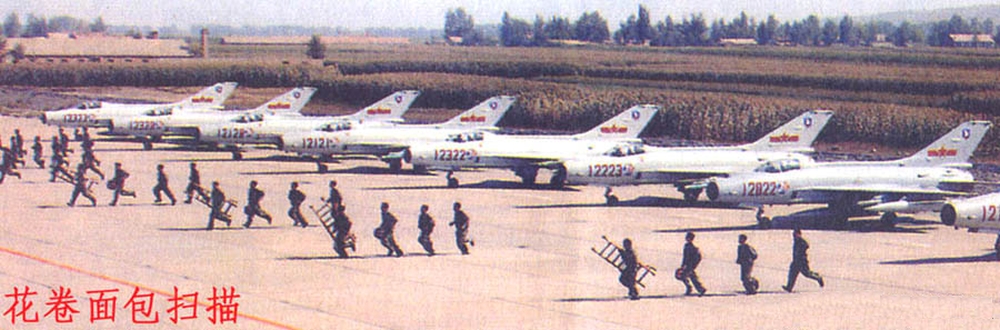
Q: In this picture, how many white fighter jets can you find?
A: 8